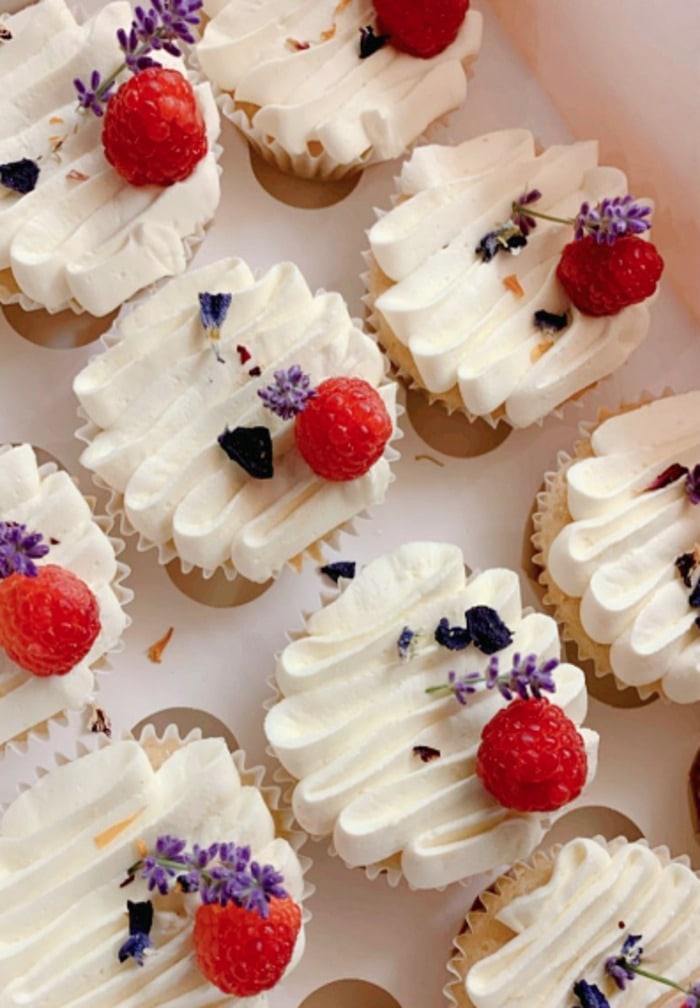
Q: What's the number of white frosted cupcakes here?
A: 9